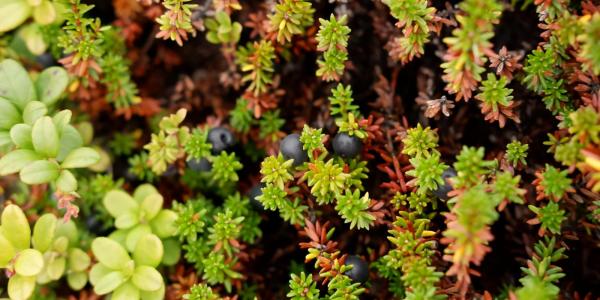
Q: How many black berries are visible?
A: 7